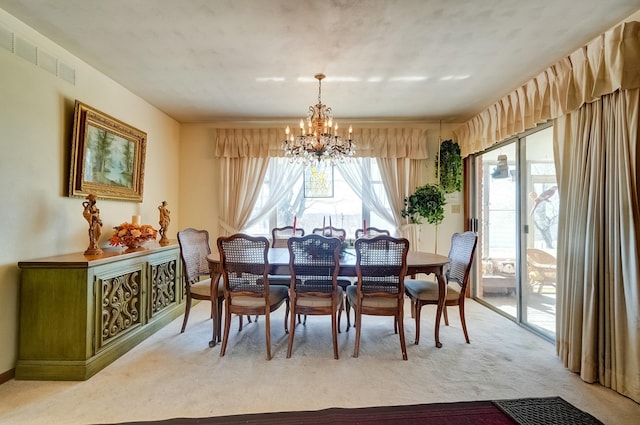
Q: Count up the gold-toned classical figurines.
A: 2